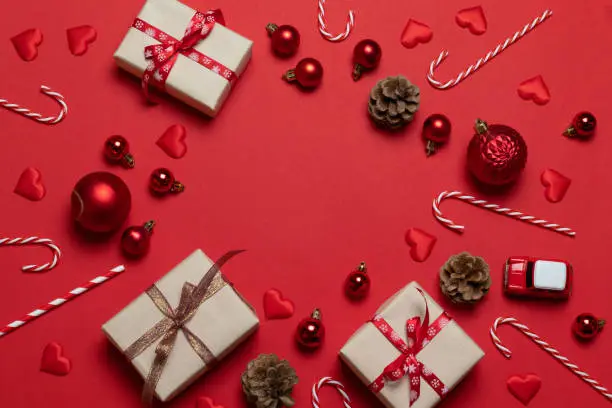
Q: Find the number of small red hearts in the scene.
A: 13